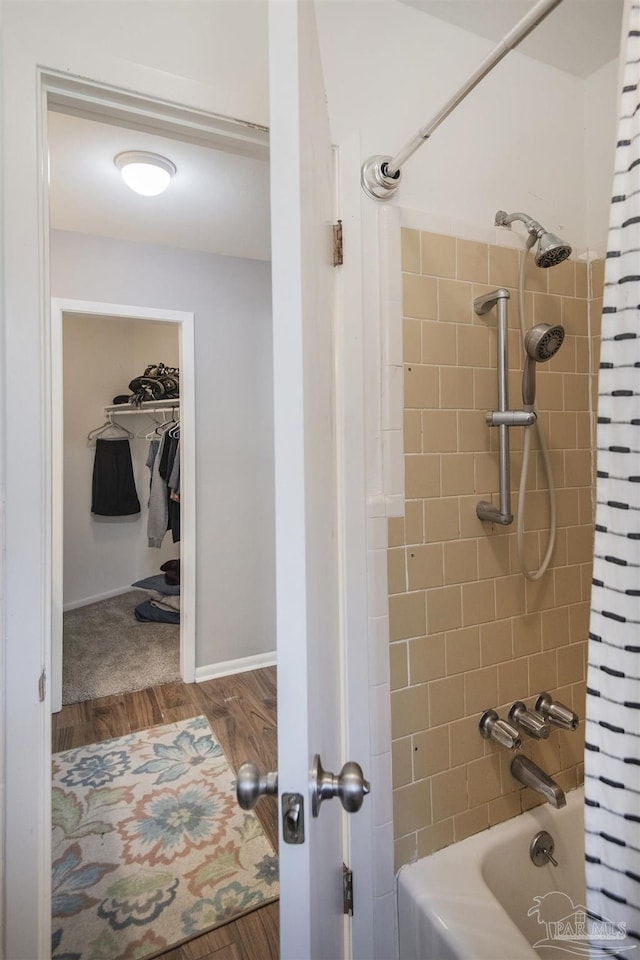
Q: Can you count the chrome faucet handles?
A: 3